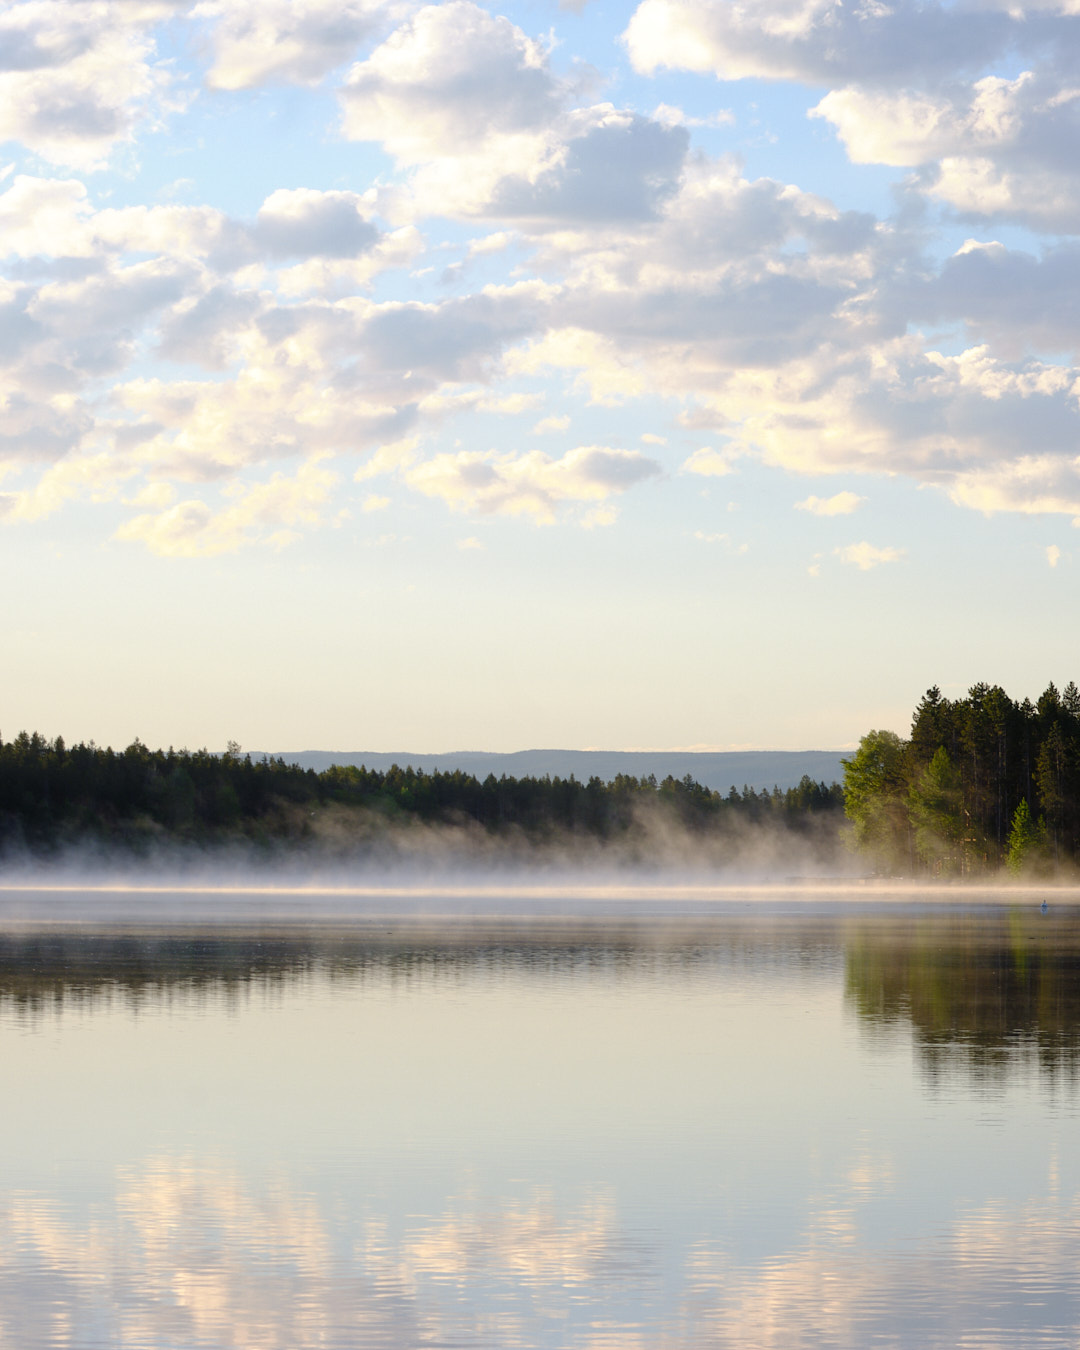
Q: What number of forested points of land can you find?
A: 2